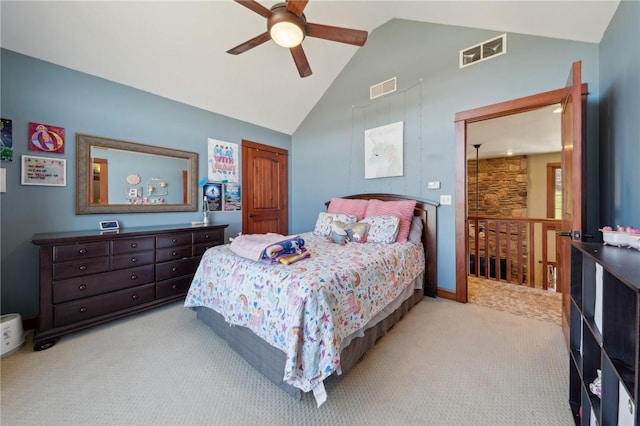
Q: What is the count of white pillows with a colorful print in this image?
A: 2